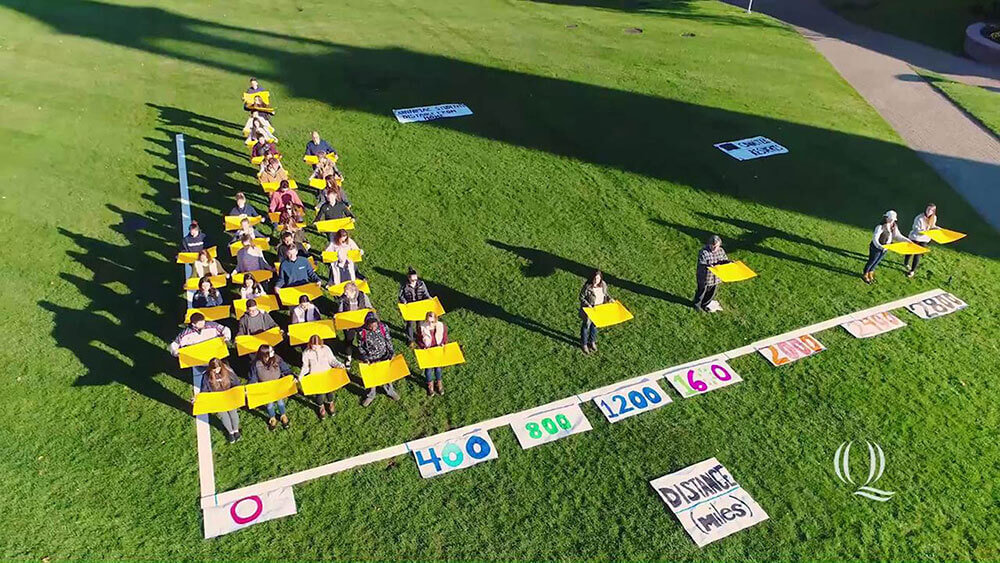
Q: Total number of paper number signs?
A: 8